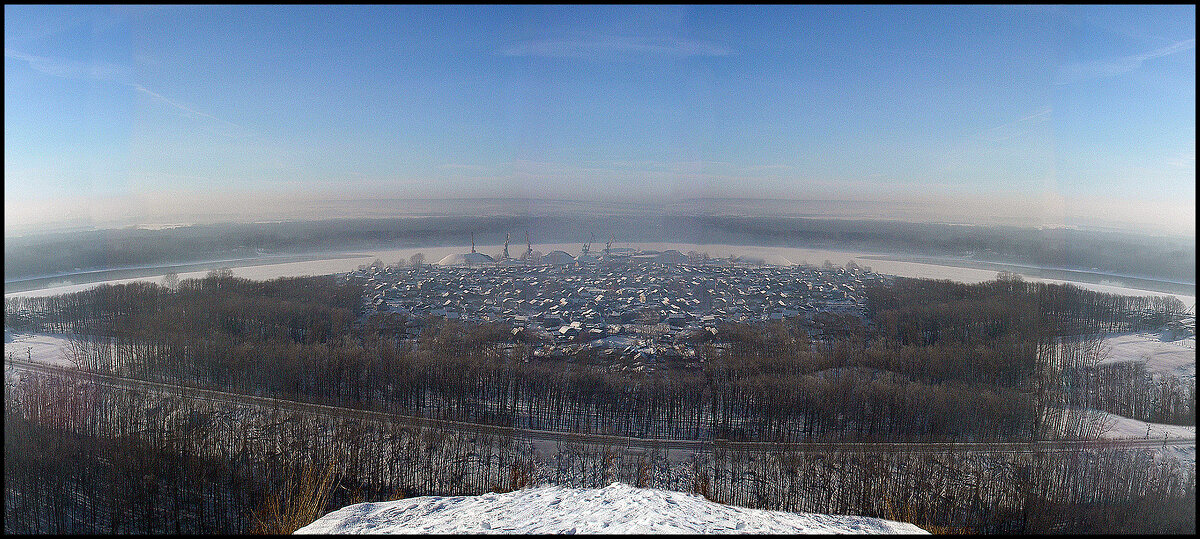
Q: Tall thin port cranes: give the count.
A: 5